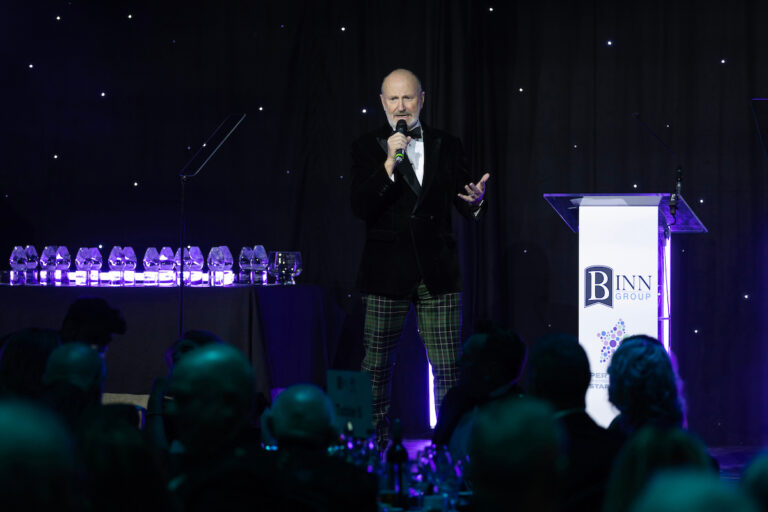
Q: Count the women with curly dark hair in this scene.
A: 1